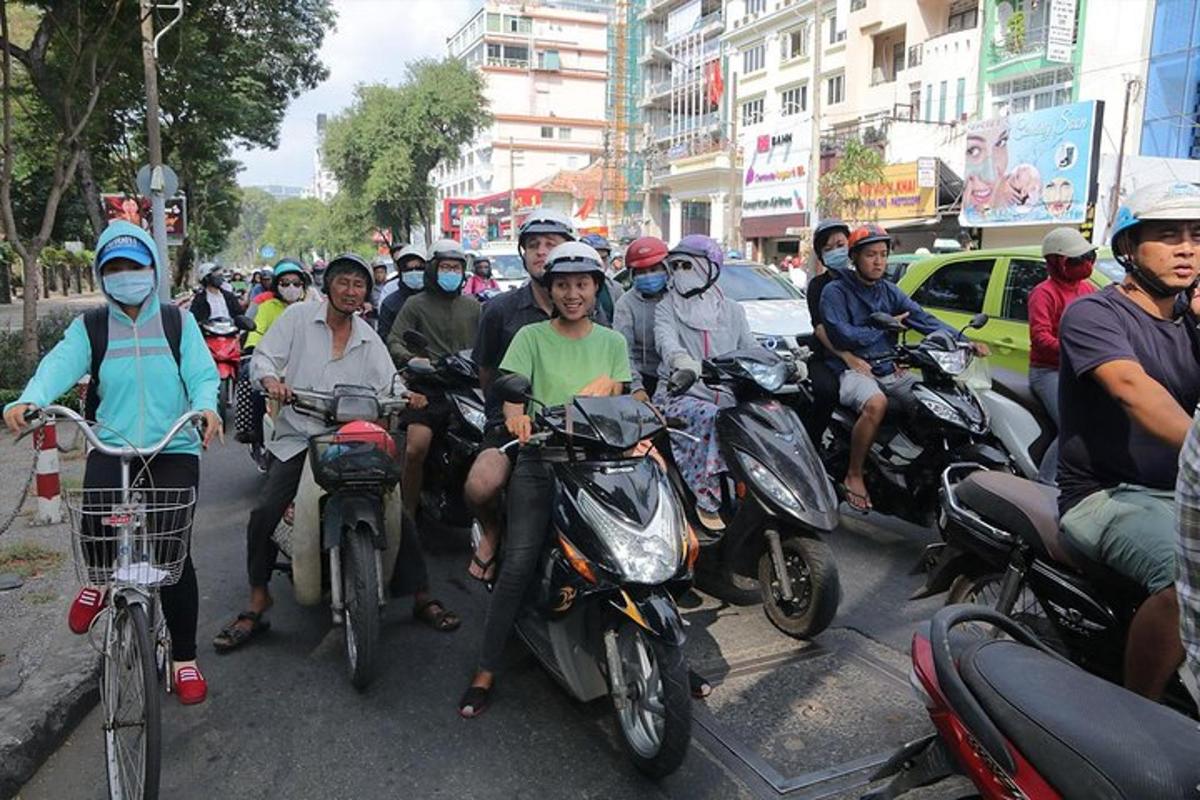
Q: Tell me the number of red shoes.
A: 2